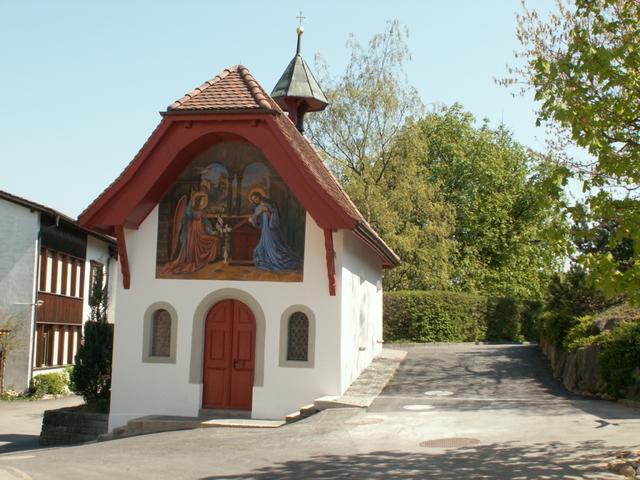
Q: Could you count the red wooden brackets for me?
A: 2